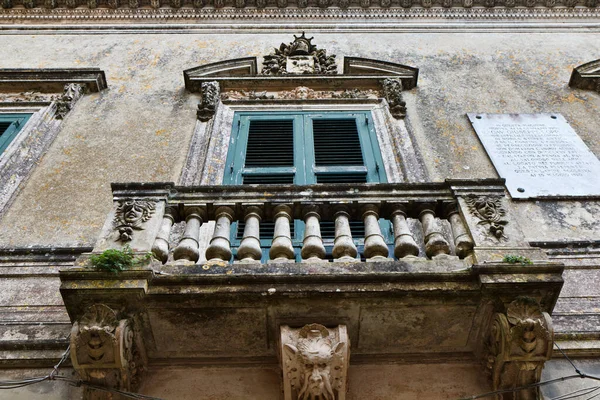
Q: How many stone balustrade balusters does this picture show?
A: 11